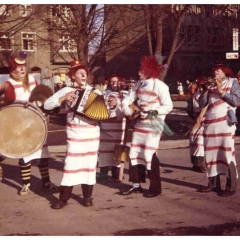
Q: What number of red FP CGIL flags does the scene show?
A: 0